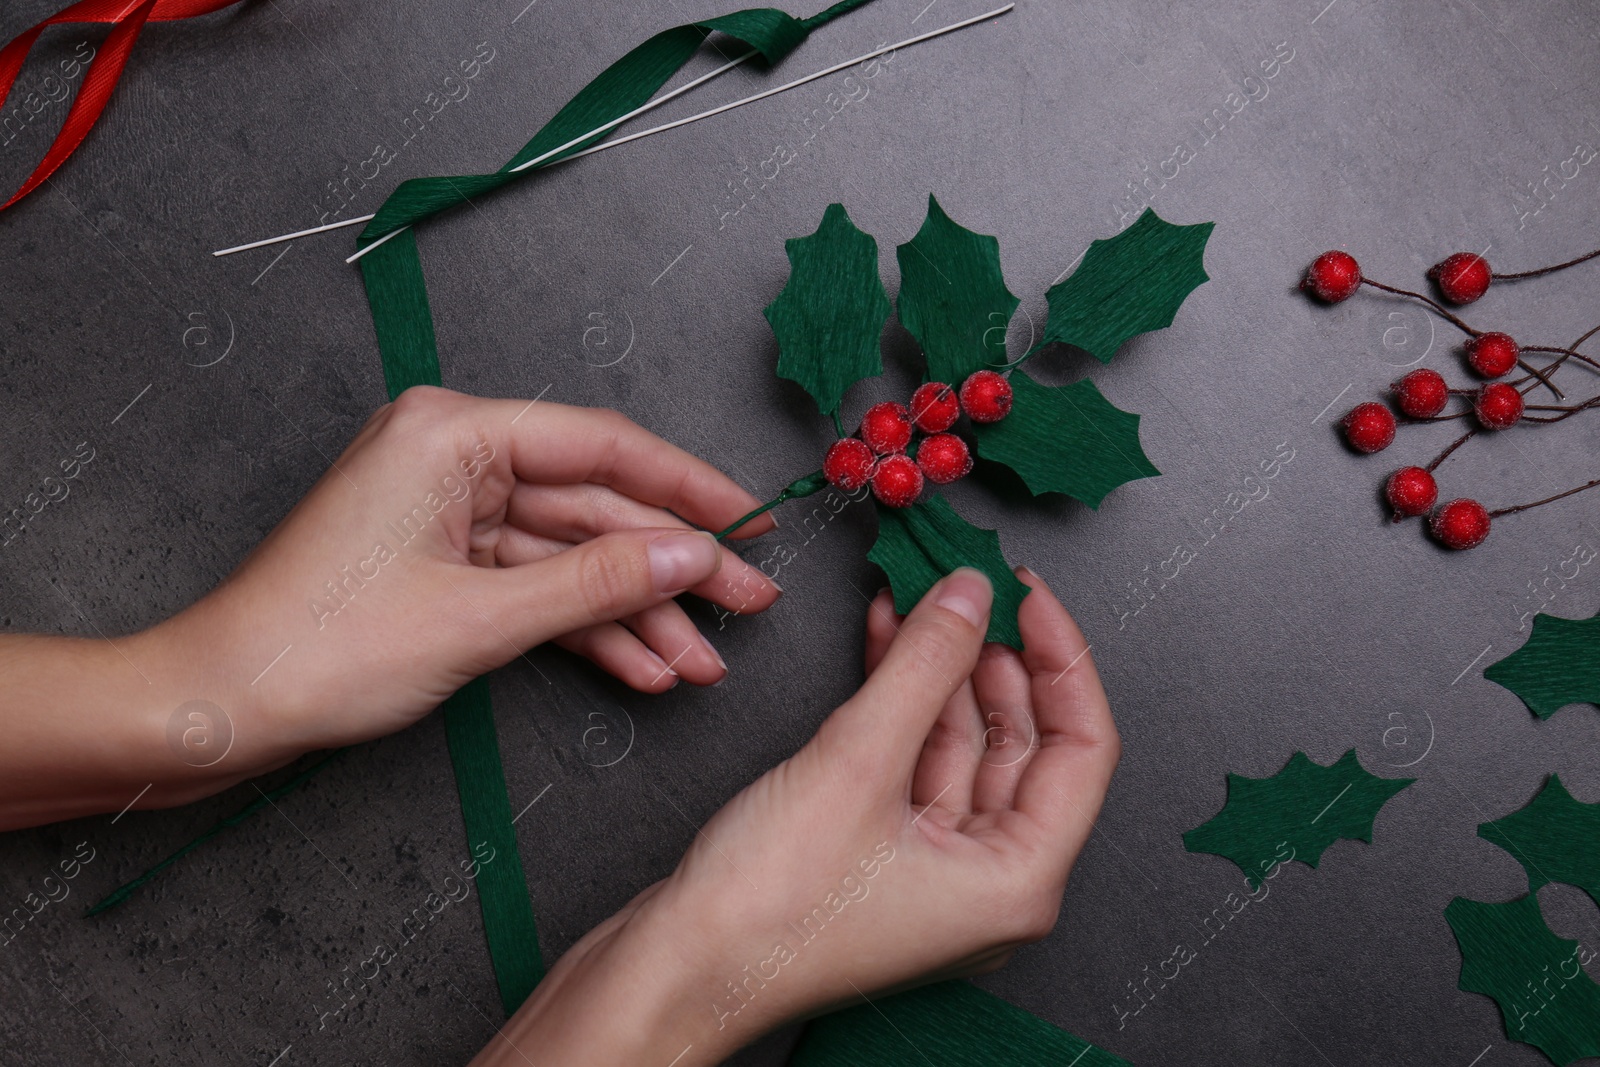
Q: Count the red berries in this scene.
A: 14